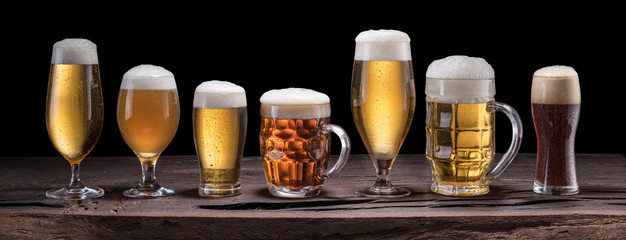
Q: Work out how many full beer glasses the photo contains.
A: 7